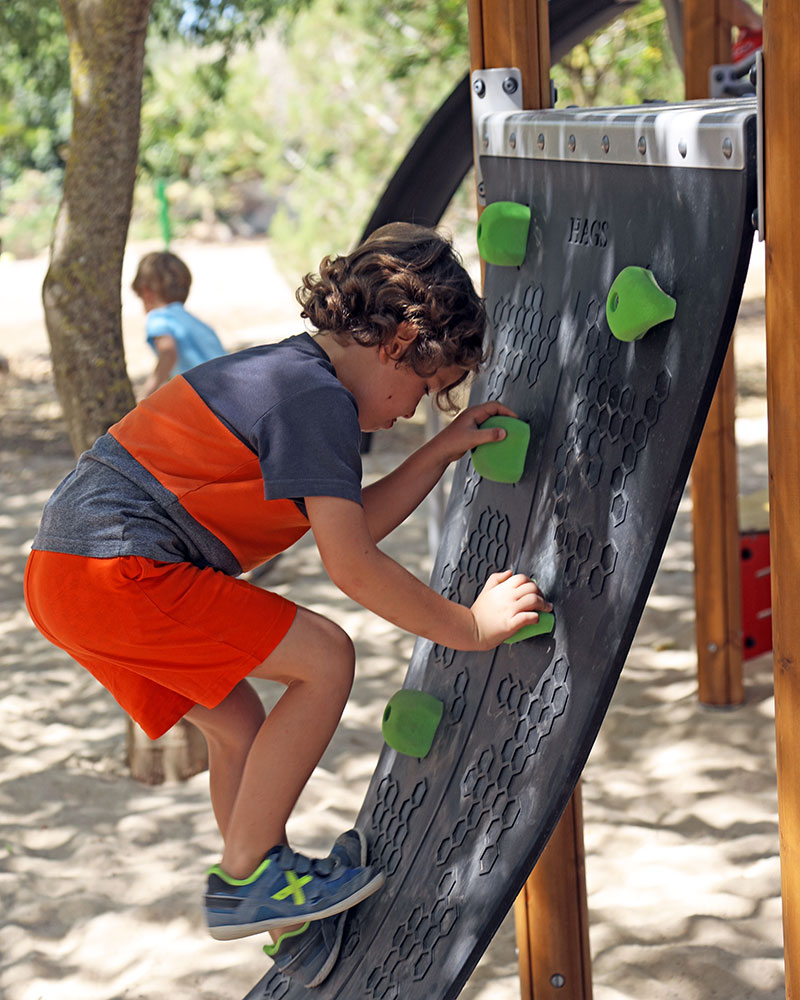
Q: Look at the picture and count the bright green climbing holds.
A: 5